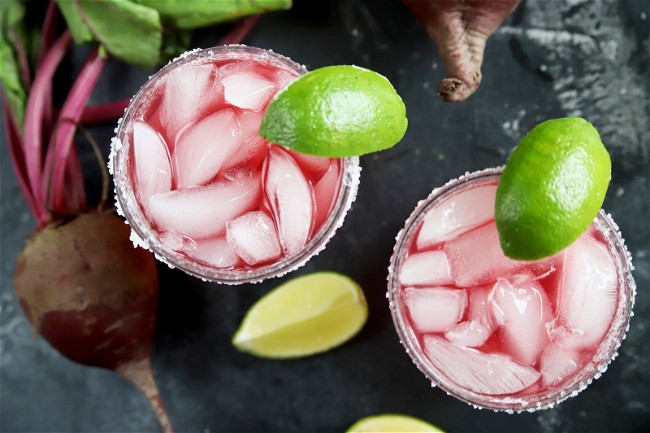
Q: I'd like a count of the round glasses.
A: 2